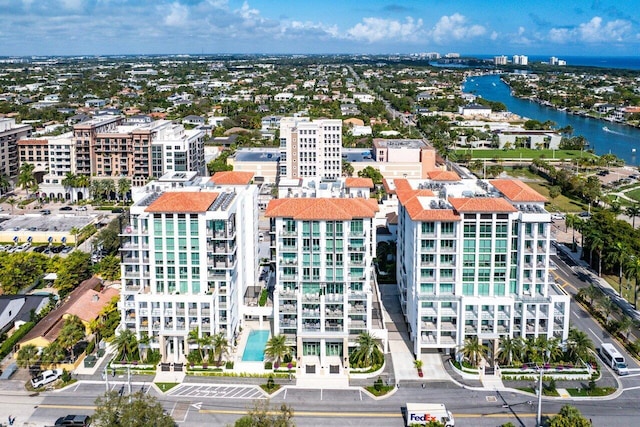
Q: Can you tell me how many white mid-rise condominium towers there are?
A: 3